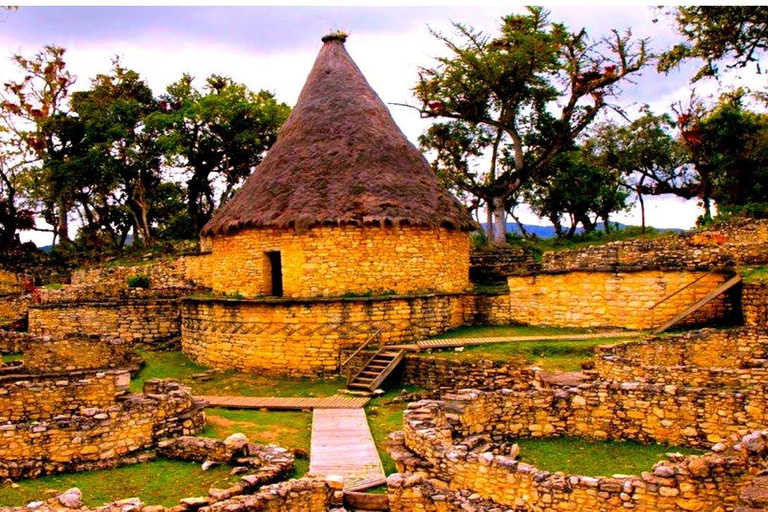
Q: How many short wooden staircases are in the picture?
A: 2